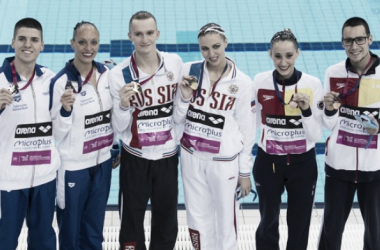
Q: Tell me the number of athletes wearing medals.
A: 6